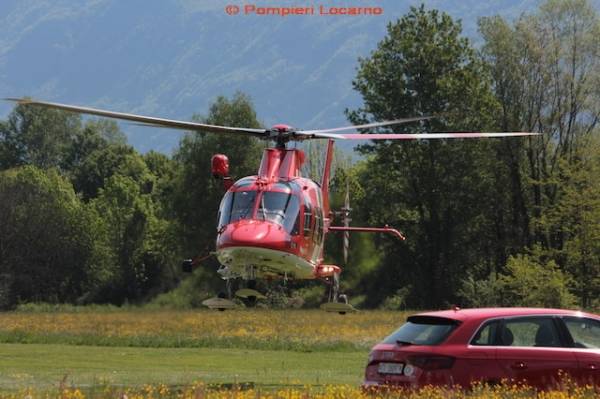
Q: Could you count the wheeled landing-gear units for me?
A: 3